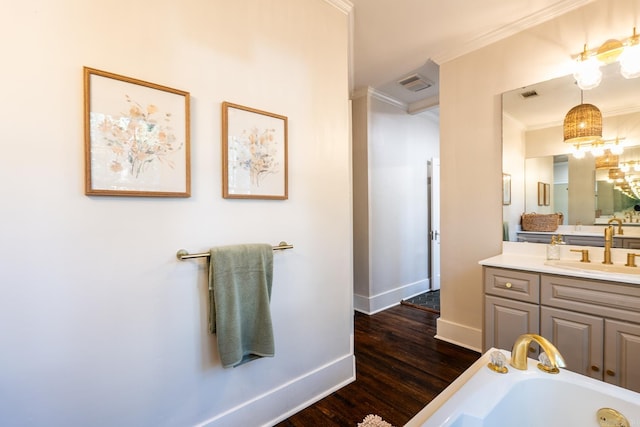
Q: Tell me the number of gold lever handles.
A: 2